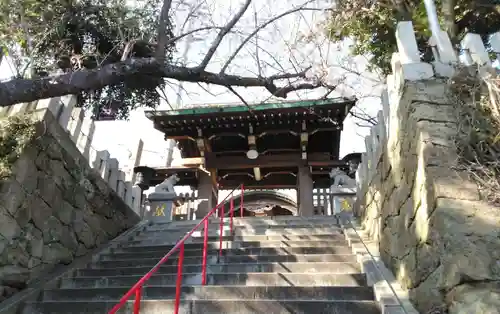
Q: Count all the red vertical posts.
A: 6